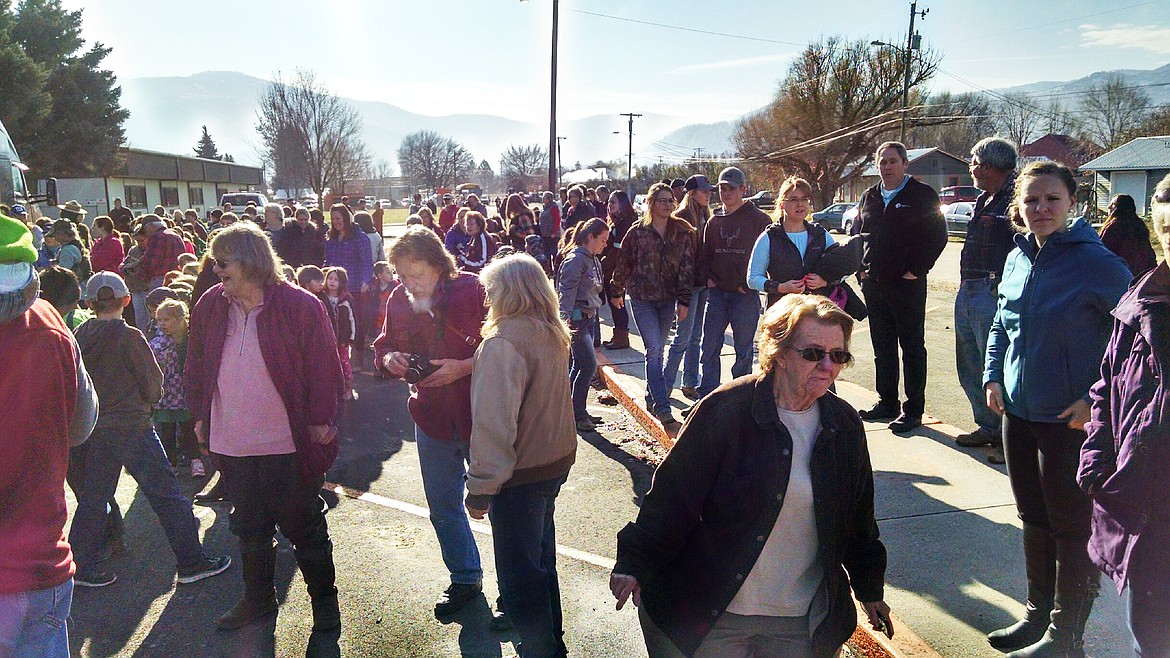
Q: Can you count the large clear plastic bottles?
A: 0